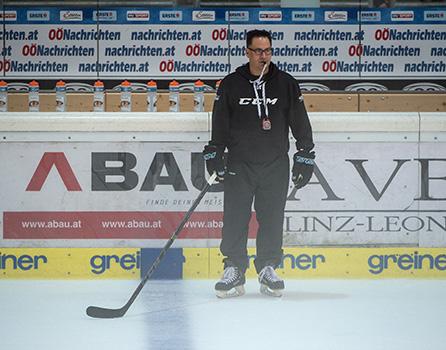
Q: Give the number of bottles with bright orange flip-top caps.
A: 9